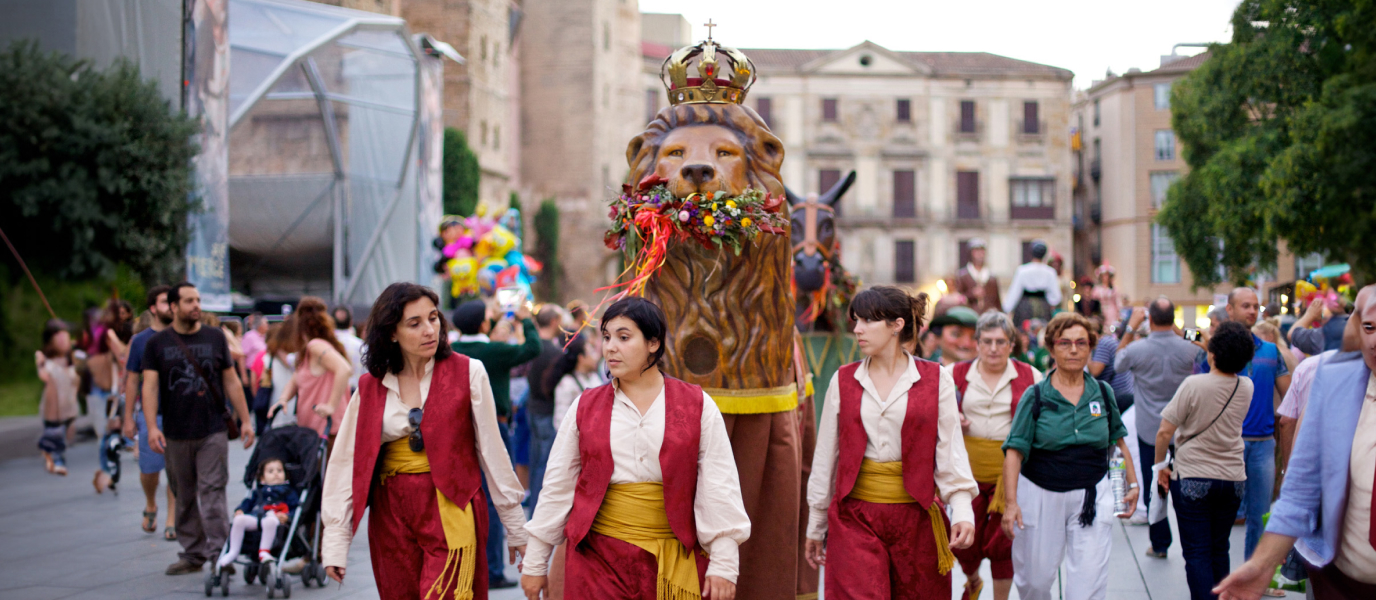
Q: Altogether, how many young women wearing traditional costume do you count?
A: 3